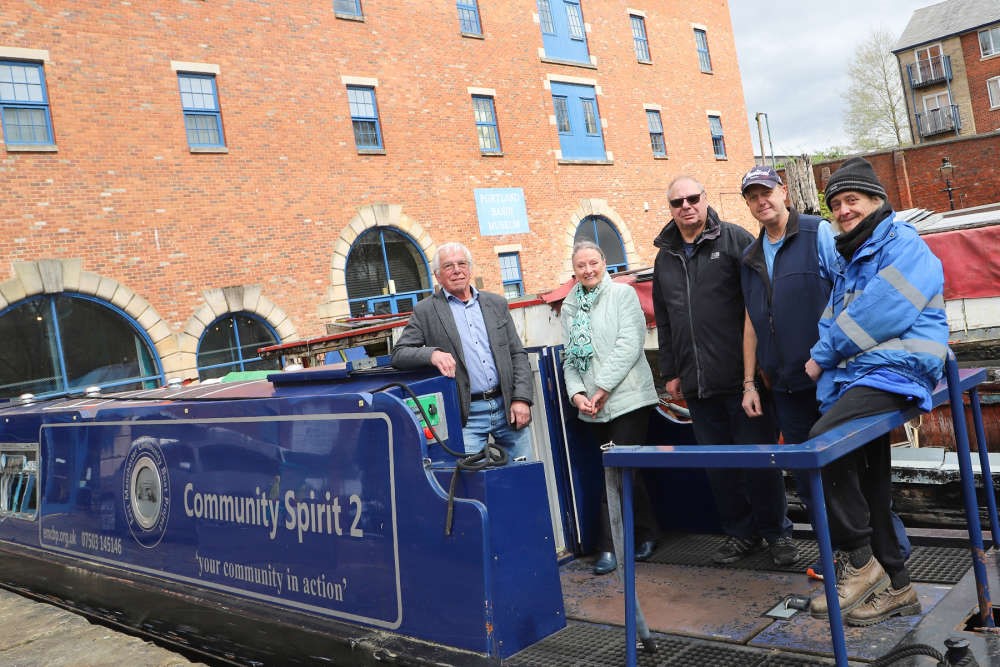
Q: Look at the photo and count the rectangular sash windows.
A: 11